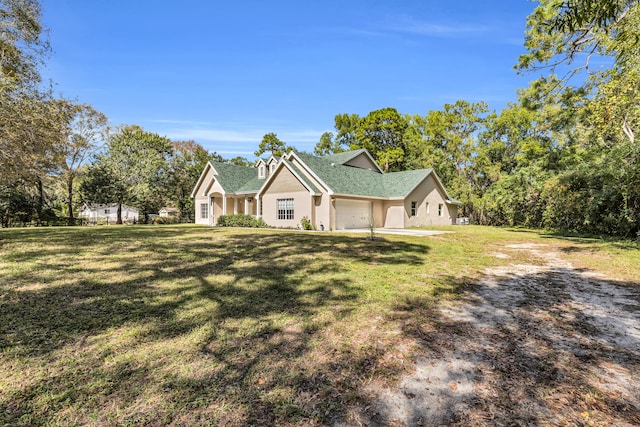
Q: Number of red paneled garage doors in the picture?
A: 0